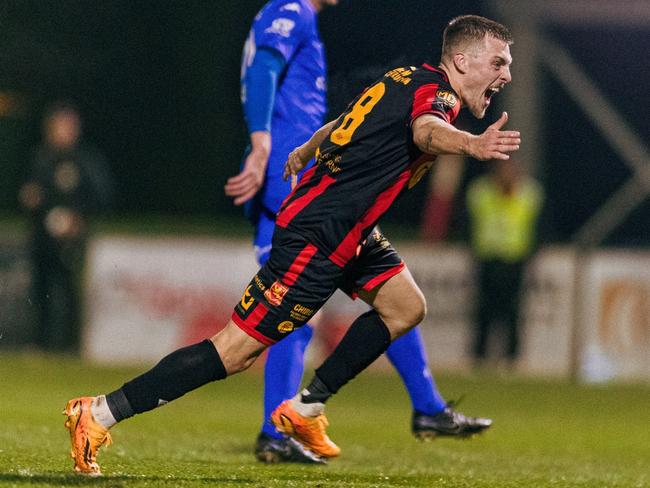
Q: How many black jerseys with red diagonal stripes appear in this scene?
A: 1